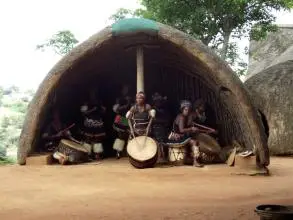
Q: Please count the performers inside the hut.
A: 7